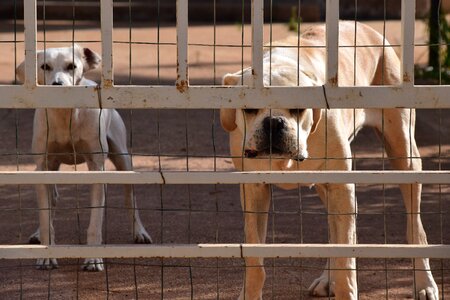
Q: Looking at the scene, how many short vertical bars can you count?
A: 6